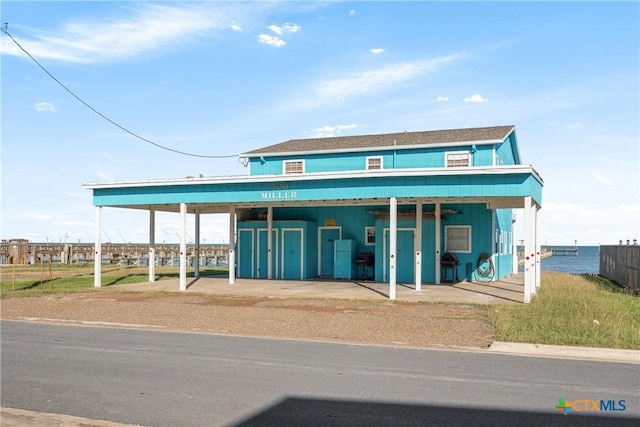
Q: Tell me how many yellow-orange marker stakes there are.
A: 3